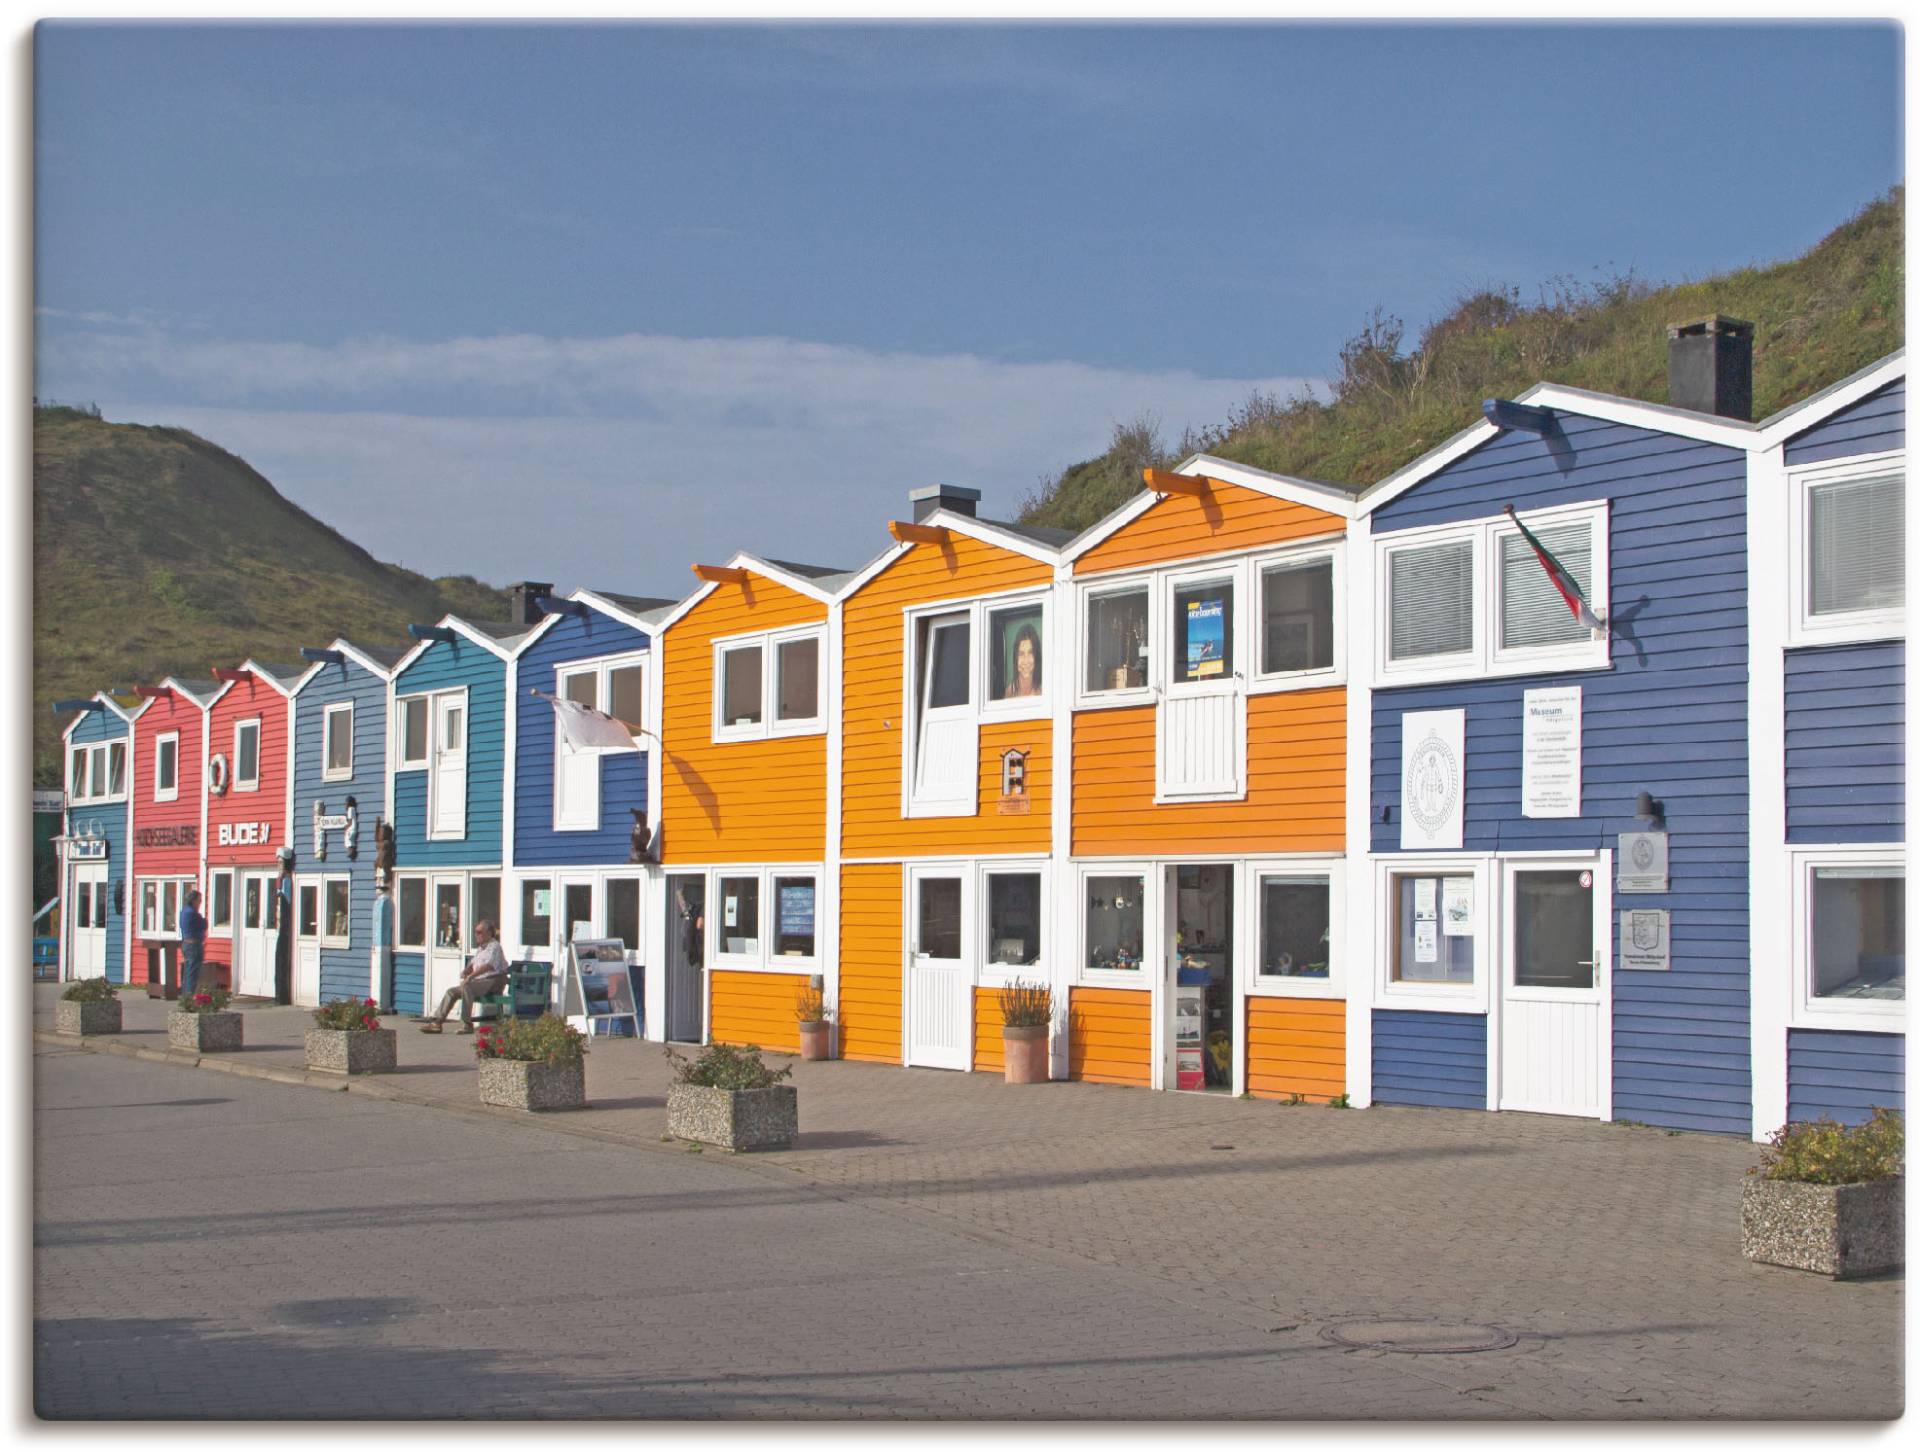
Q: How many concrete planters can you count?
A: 6